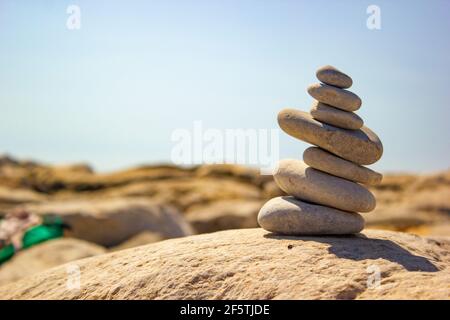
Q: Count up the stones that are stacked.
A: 7